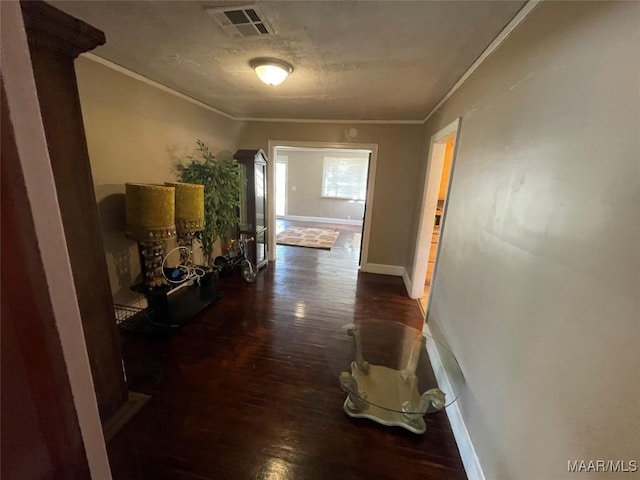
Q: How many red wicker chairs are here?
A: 0